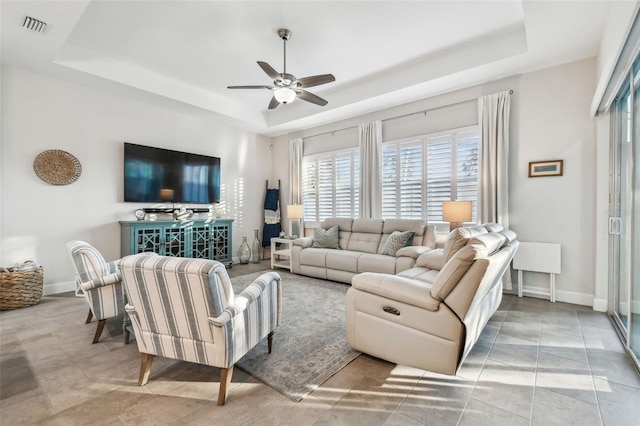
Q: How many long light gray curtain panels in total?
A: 3